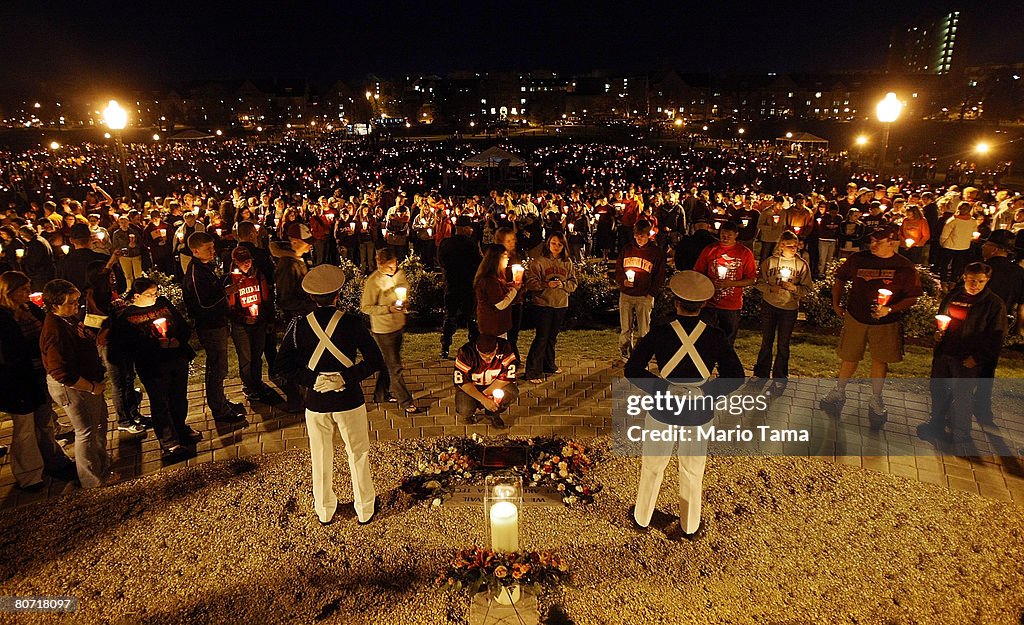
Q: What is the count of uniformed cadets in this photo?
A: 2